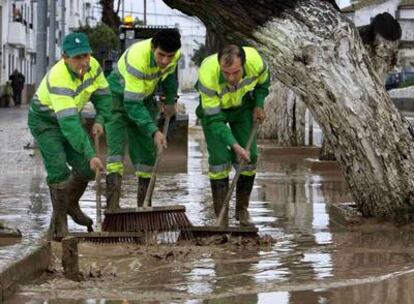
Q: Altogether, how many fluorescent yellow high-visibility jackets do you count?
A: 3